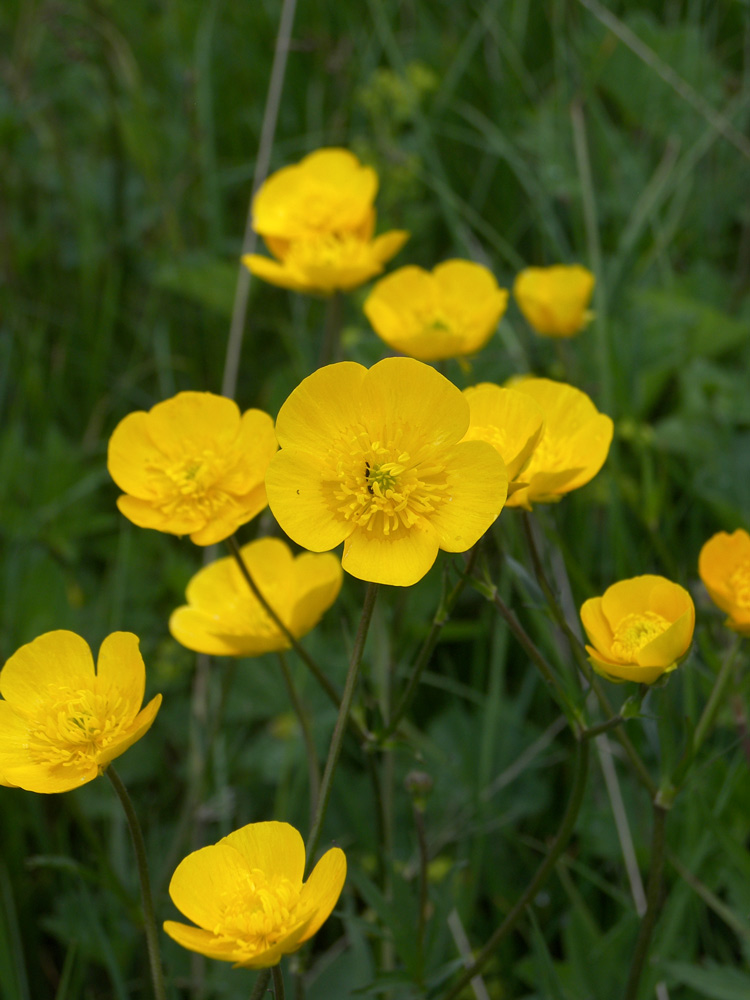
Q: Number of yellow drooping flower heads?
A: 0